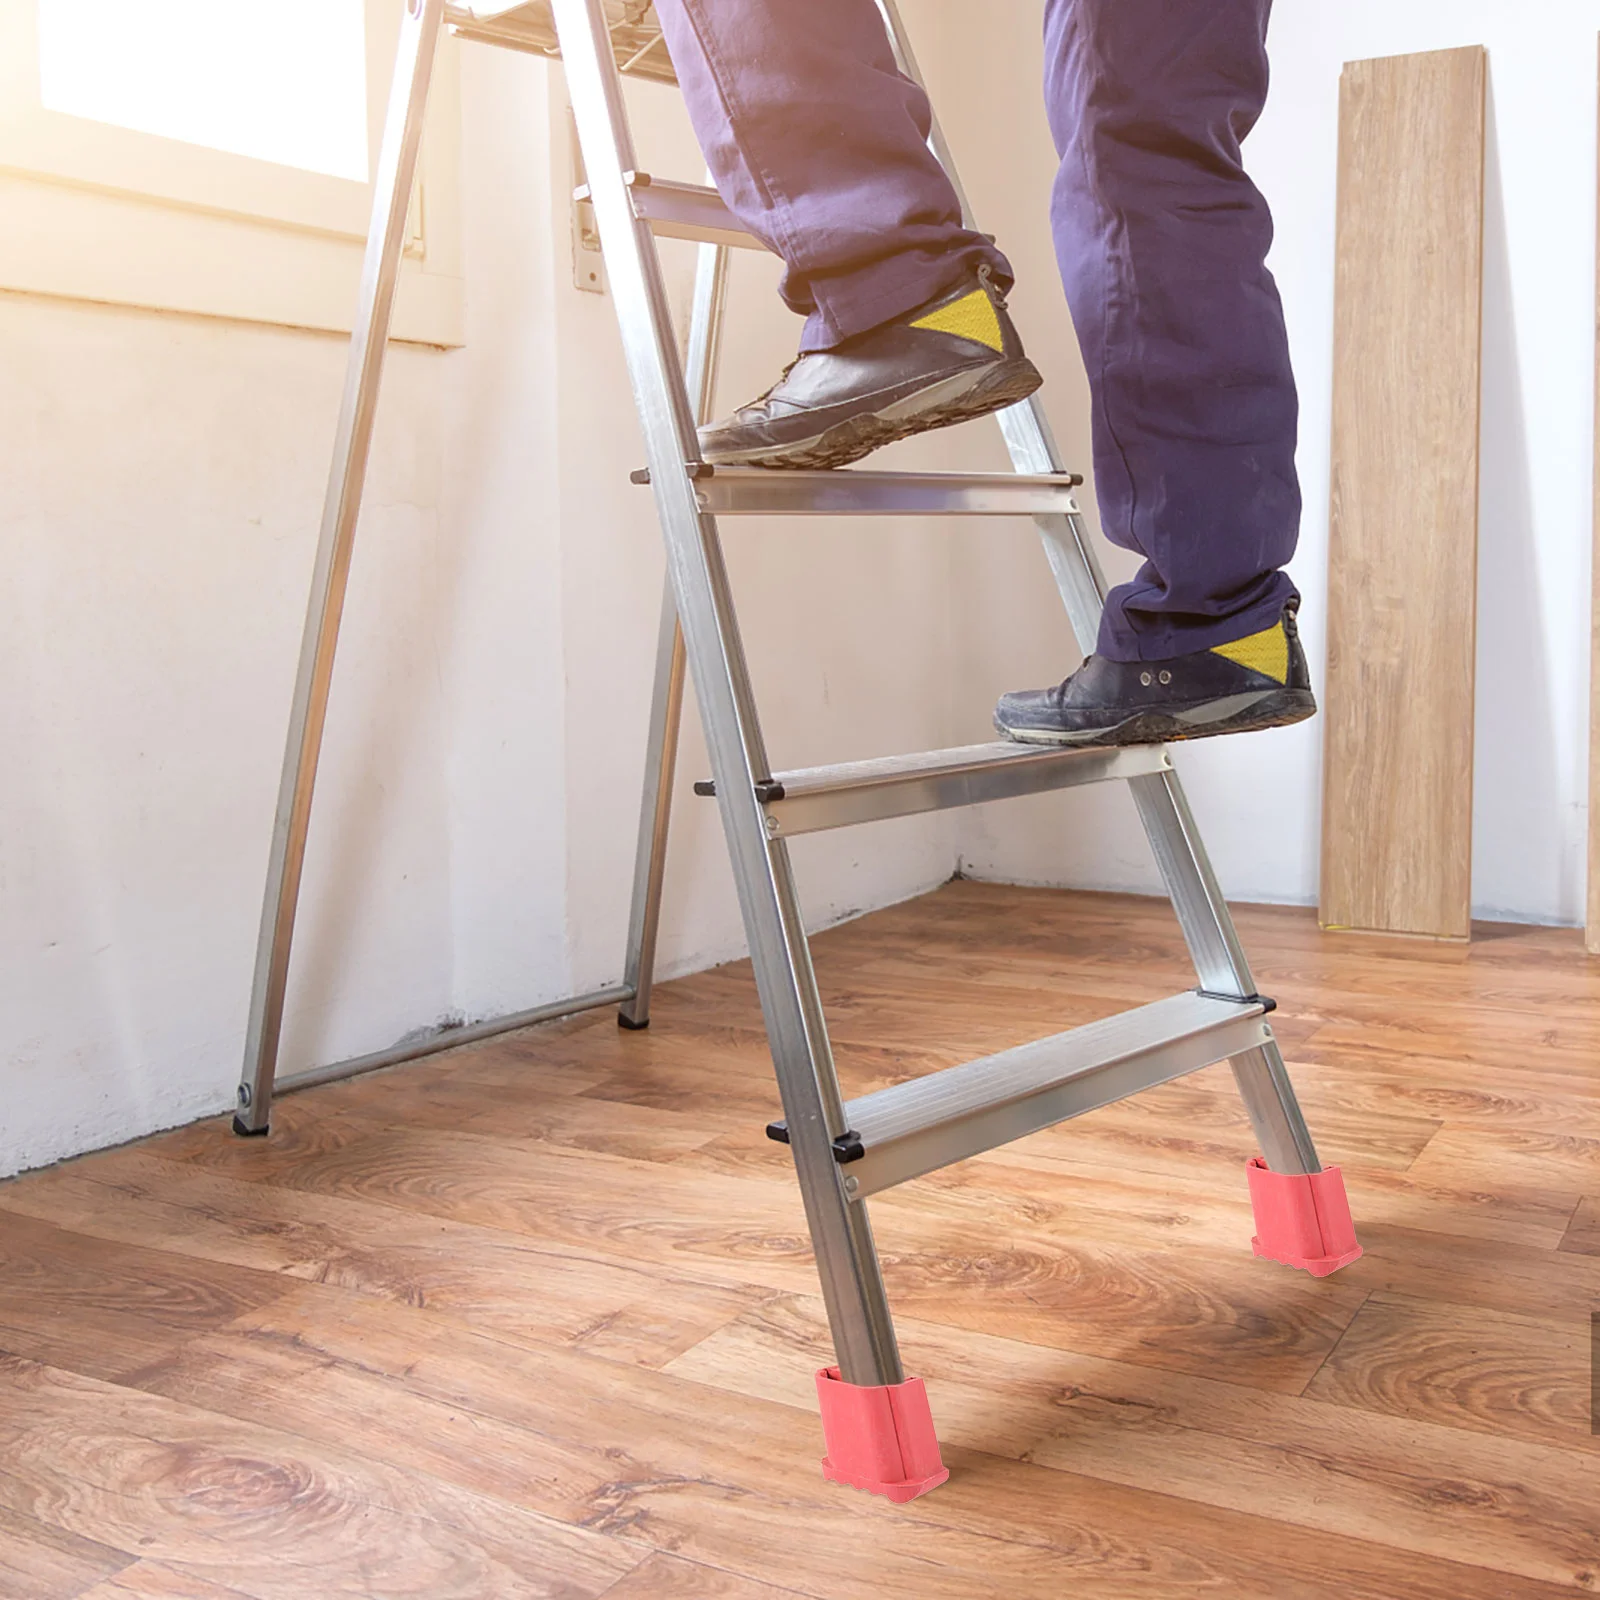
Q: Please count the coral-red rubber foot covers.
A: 2